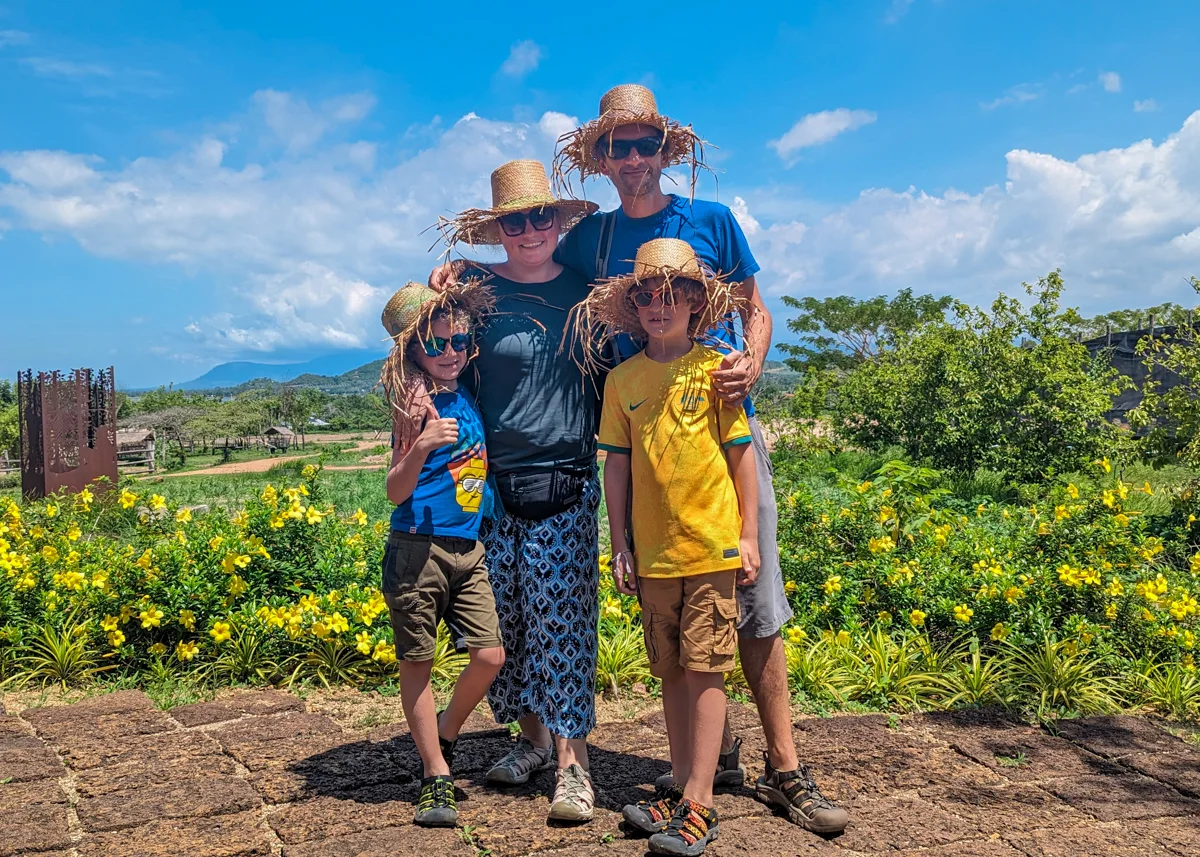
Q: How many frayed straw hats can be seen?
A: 4